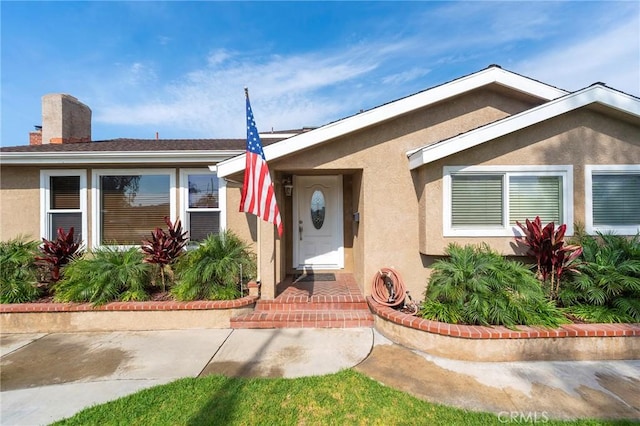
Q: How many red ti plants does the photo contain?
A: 3